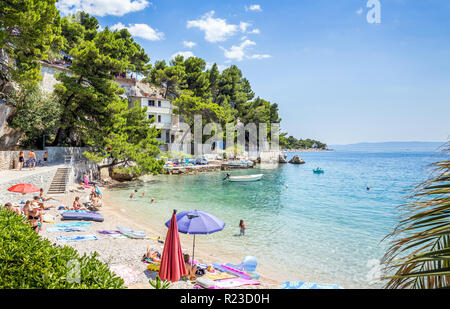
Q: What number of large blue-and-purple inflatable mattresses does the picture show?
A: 1